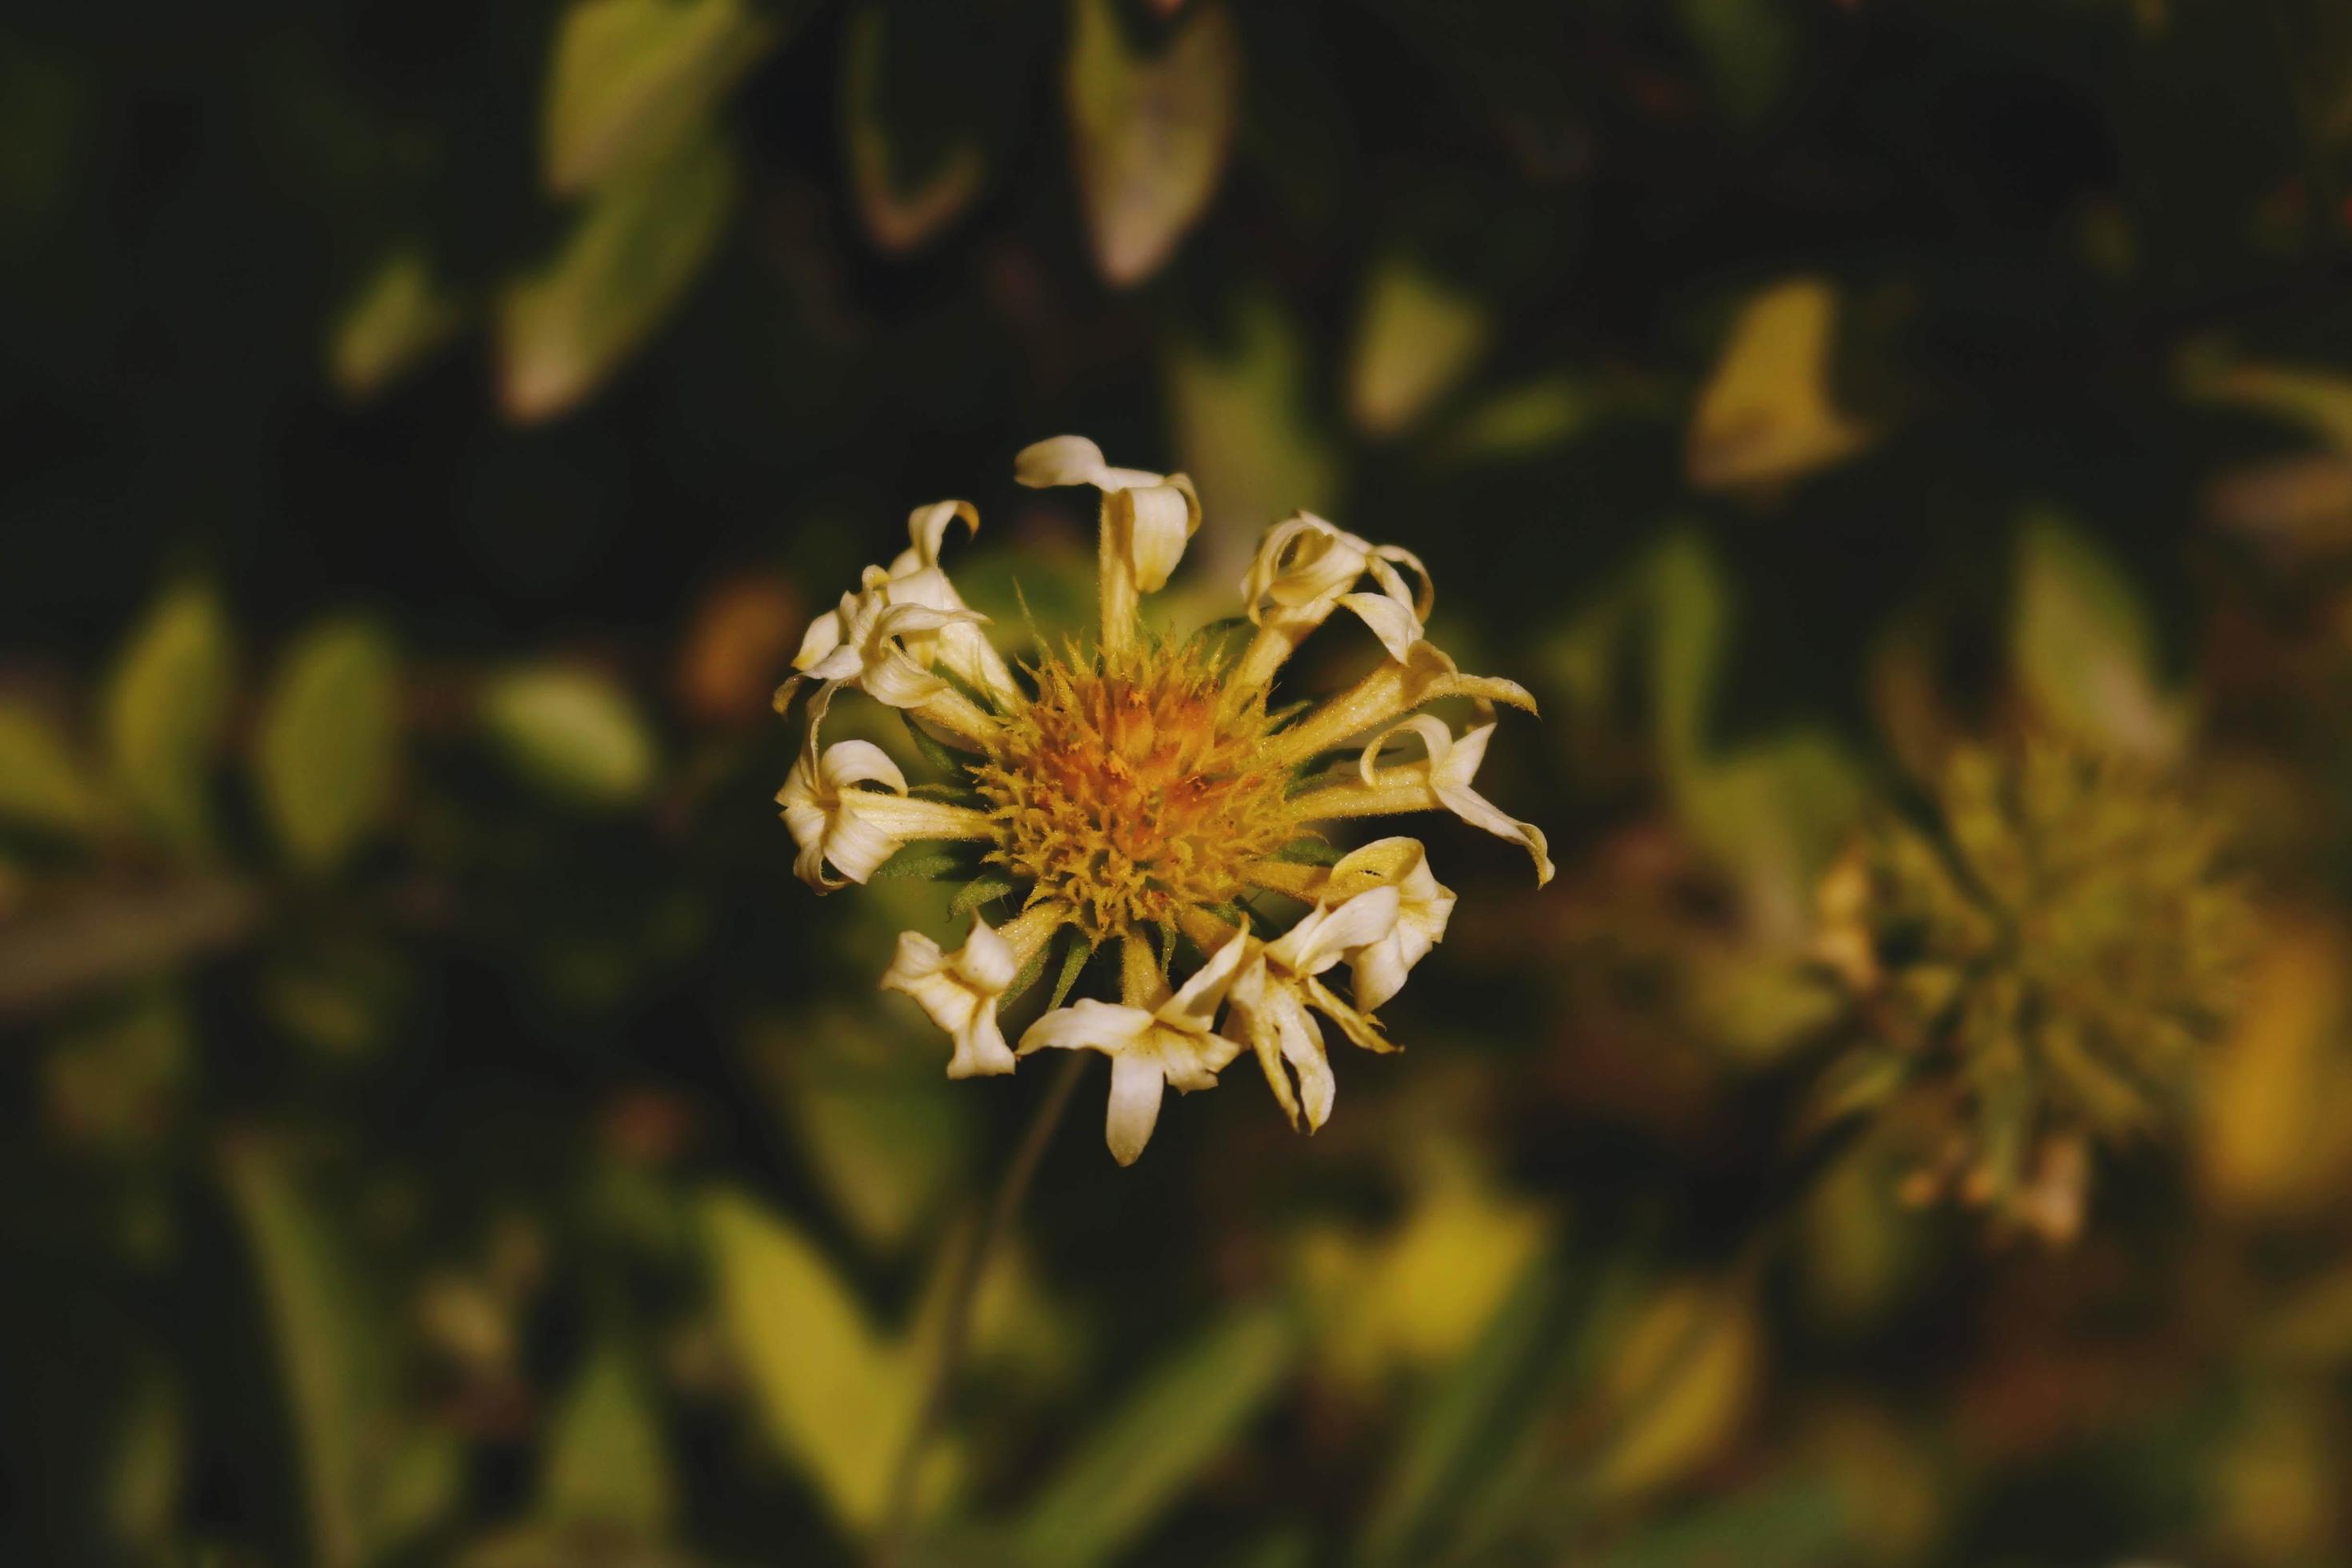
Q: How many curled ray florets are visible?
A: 11